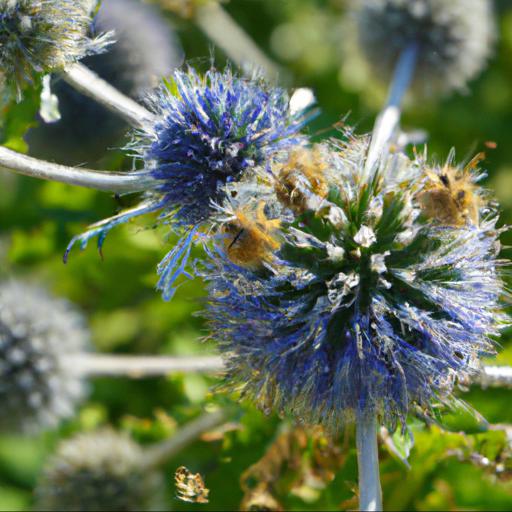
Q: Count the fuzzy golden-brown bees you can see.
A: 3